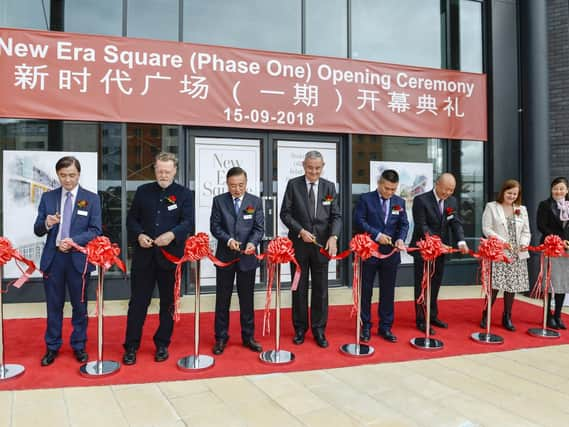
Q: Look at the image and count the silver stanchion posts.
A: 8